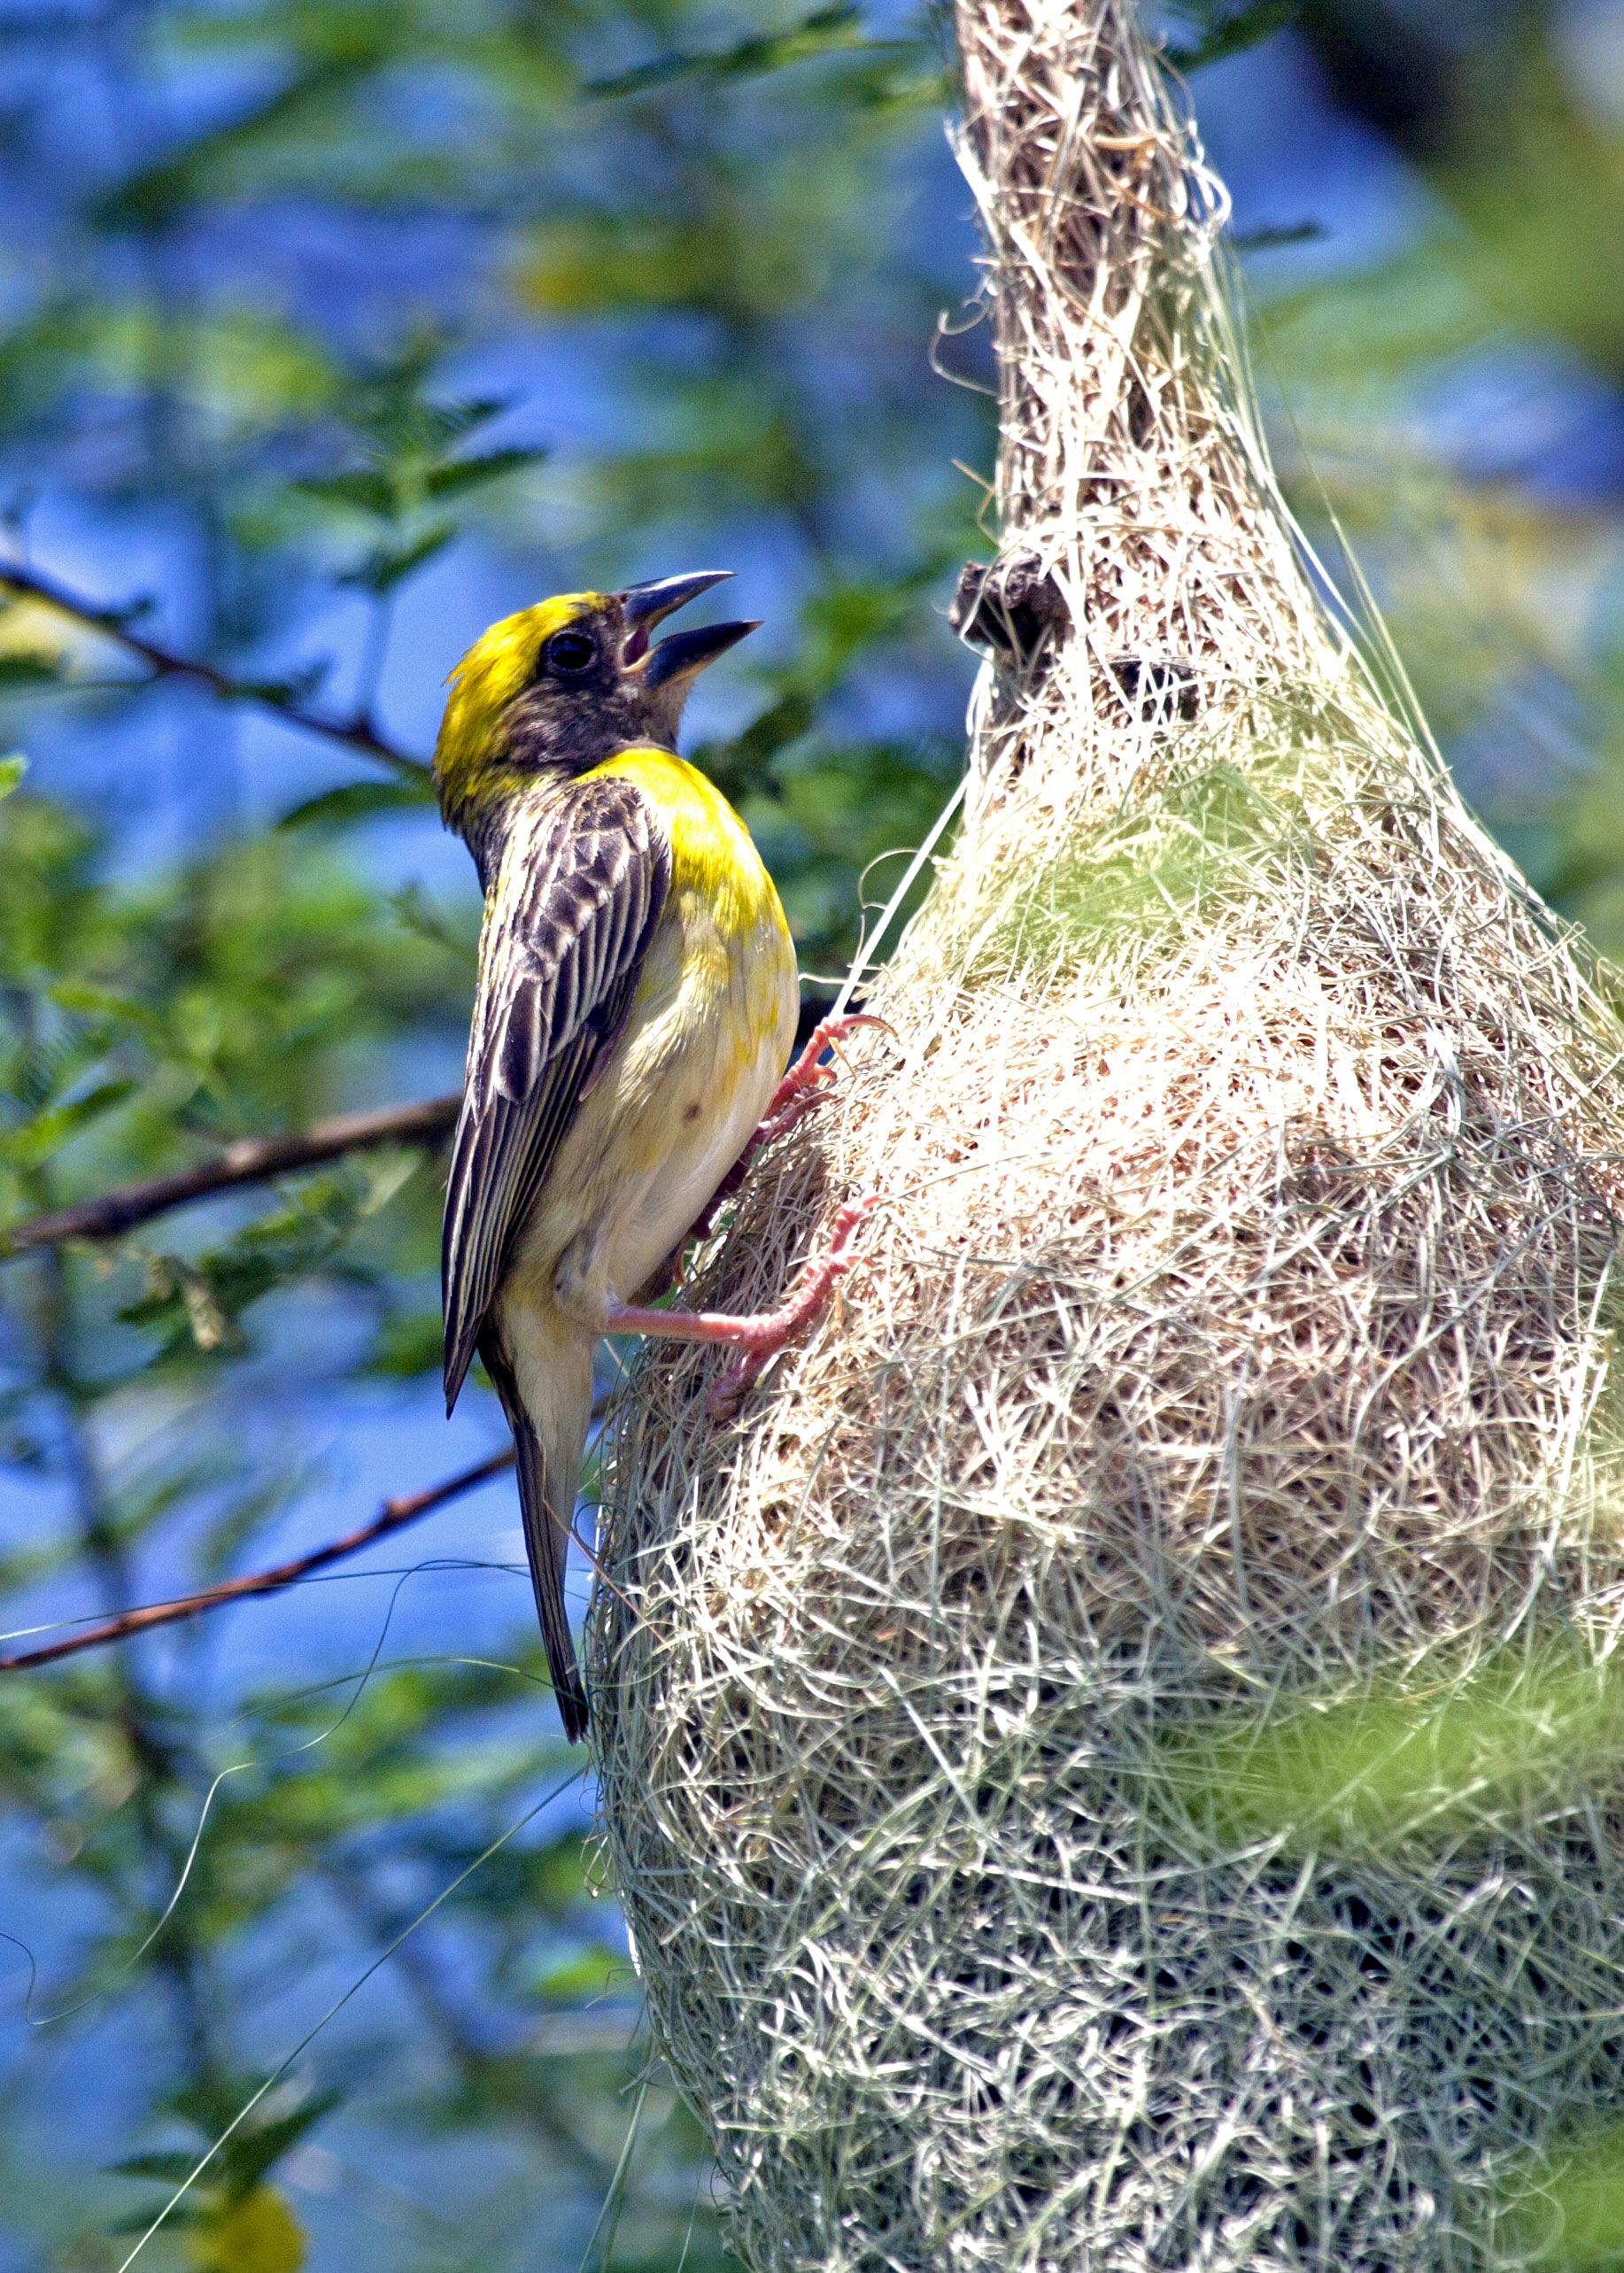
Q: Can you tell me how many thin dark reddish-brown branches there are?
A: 3